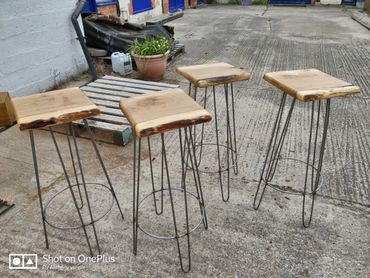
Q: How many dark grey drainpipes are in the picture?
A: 1